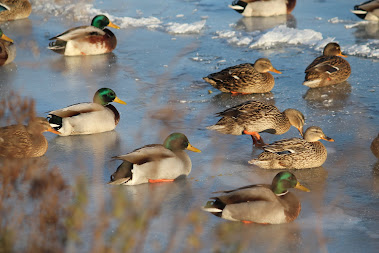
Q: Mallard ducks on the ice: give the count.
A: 14